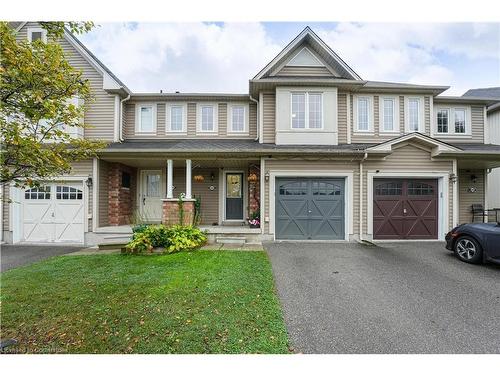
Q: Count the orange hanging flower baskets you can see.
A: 2